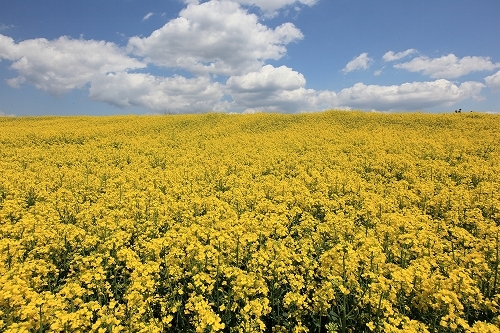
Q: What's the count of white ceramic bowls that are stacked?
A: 0